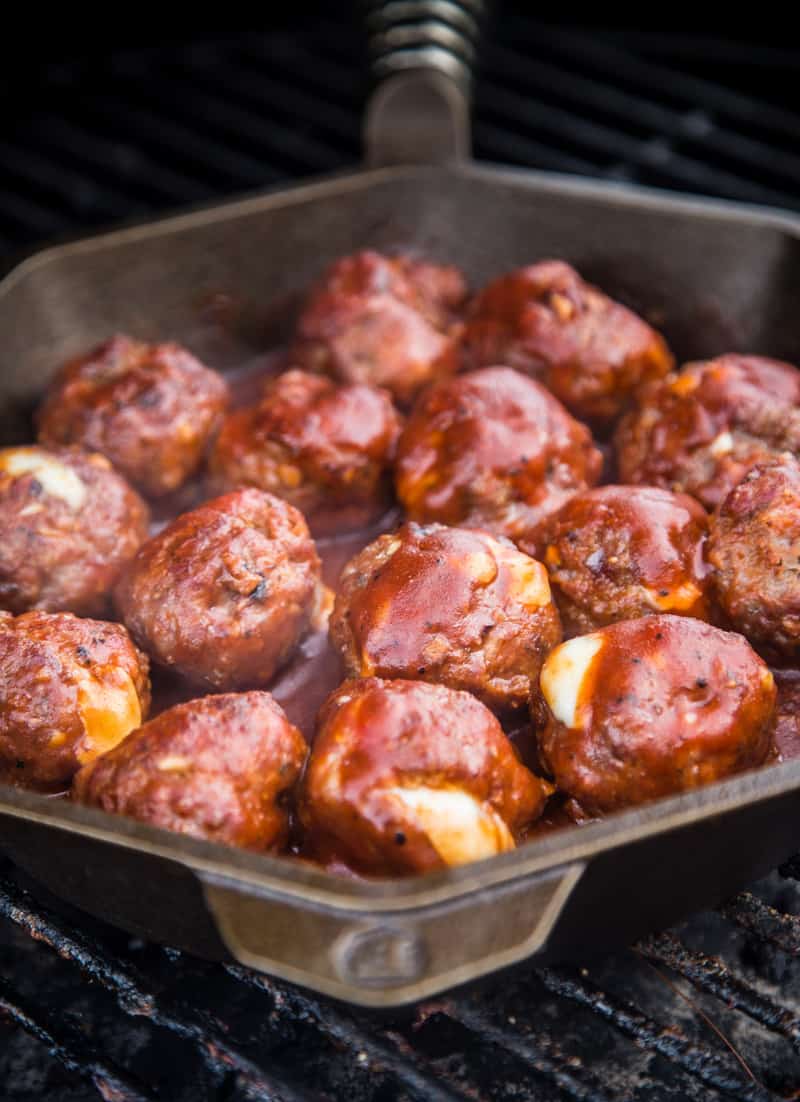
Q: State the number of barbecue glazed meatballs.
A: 15